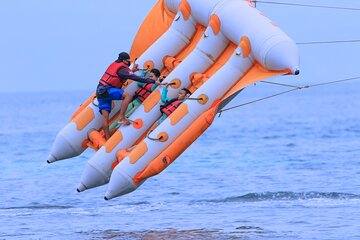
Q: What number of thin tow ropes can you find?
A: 3